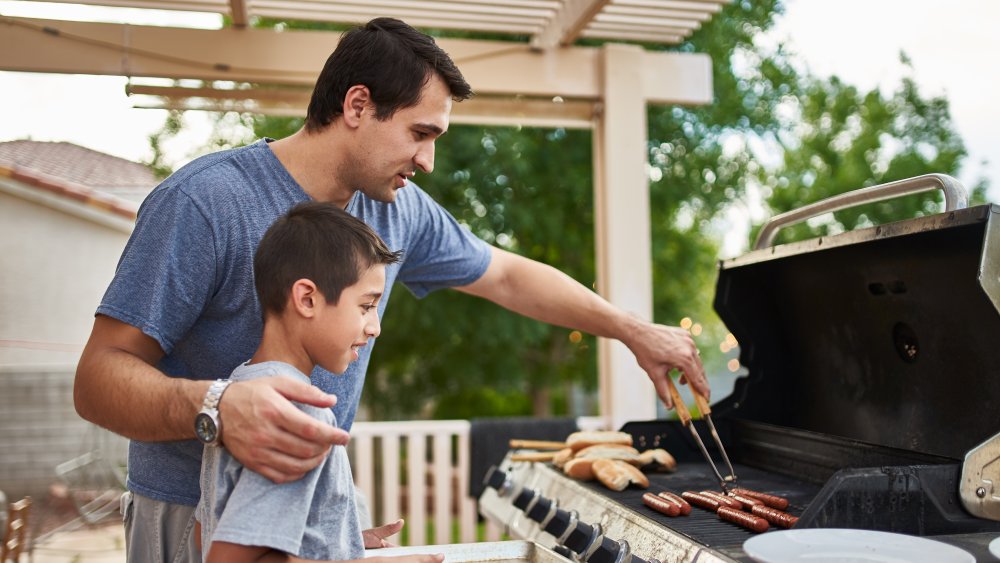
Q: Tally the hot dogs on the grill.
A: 8